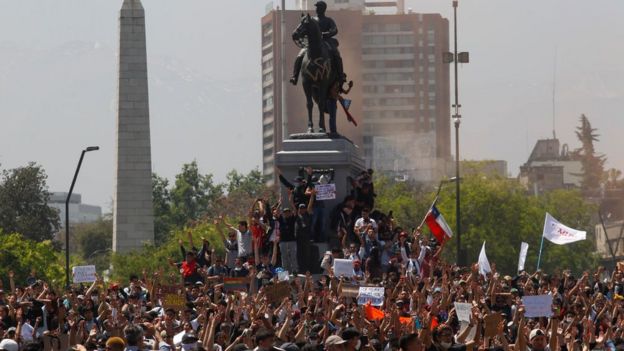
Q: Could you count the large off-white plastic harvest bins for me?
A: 0